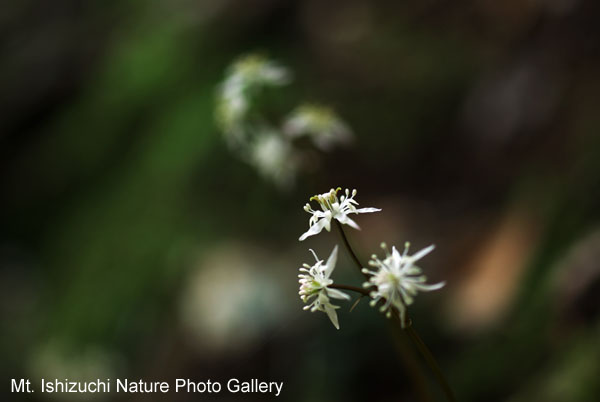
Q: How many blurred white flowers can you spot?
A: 4